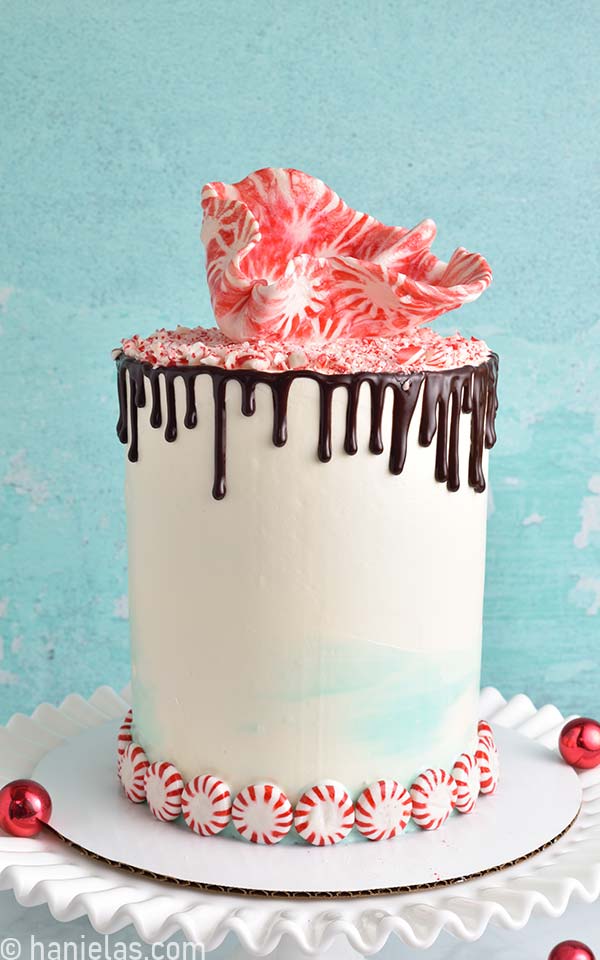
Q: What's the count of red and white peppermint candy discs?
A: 11